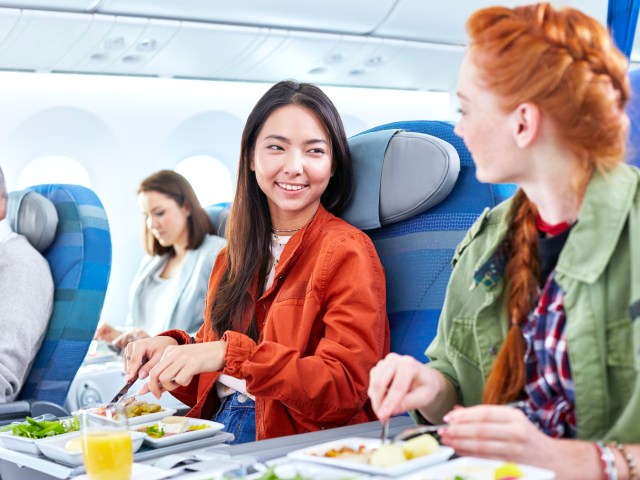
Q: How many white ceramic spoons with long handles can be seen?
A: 0